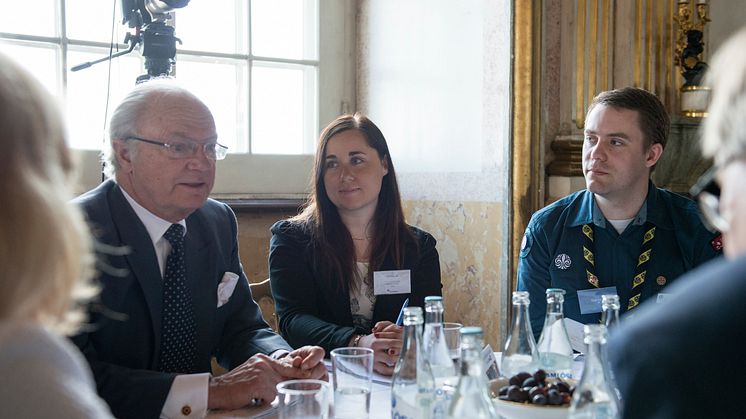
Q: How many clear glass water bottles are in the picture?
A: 7